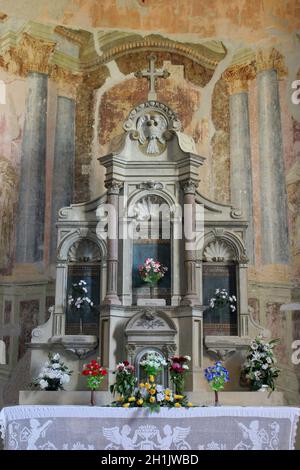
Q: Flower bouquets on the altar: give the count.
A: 11